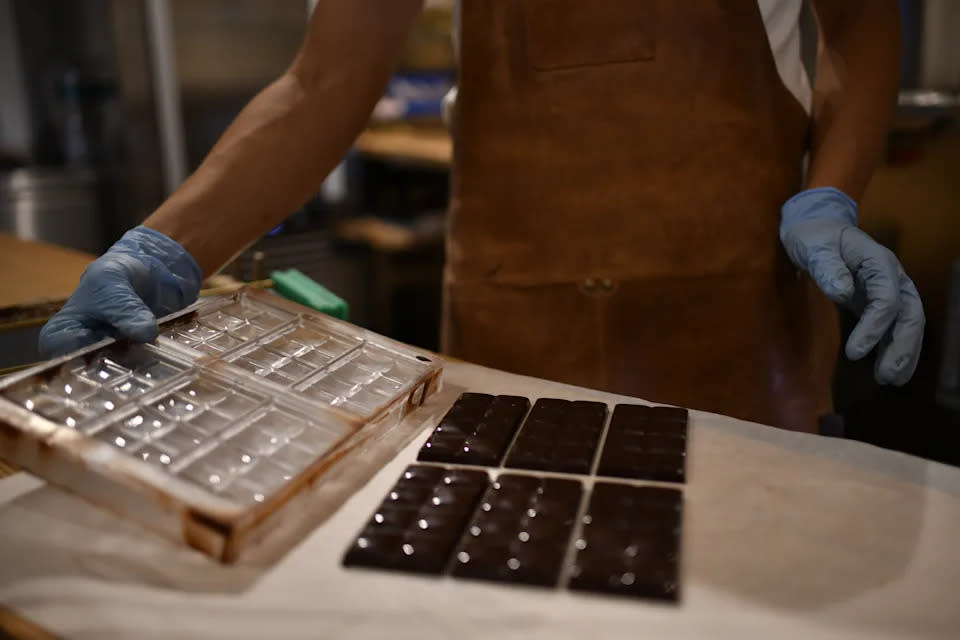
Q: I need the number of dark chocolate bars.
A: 6